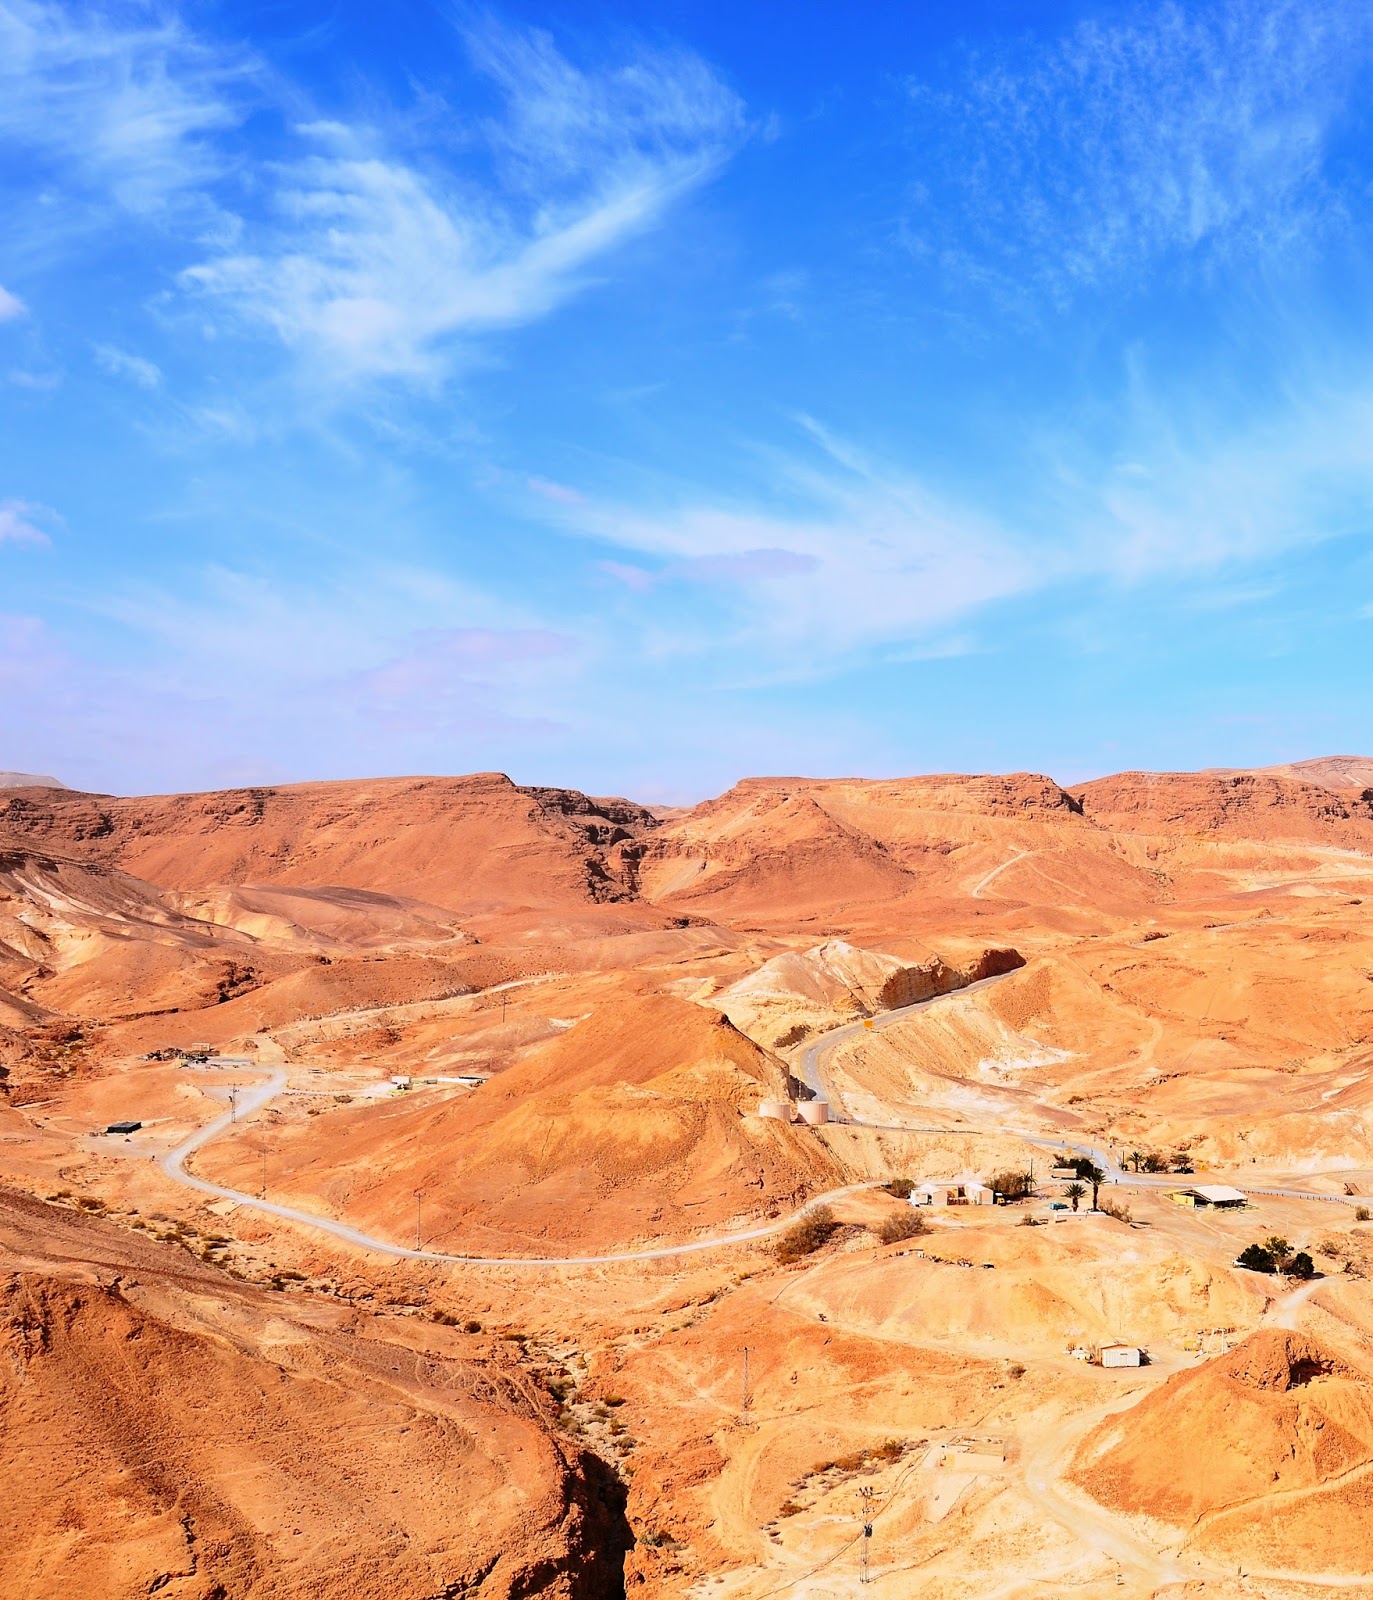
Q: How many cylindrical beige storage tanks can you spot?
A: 2